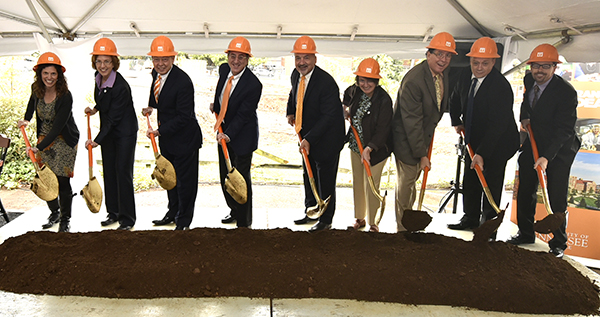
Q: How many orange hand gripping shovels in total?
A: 9